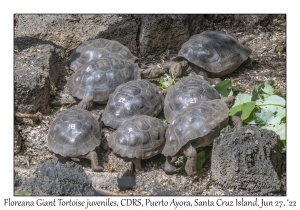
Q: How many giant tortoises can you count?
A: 8